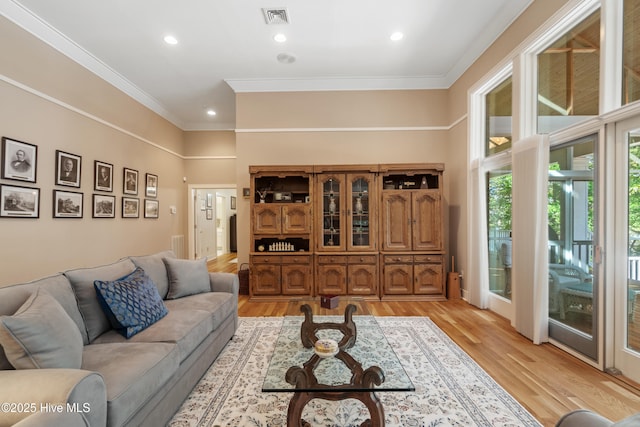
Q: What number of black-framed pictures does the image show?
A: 10